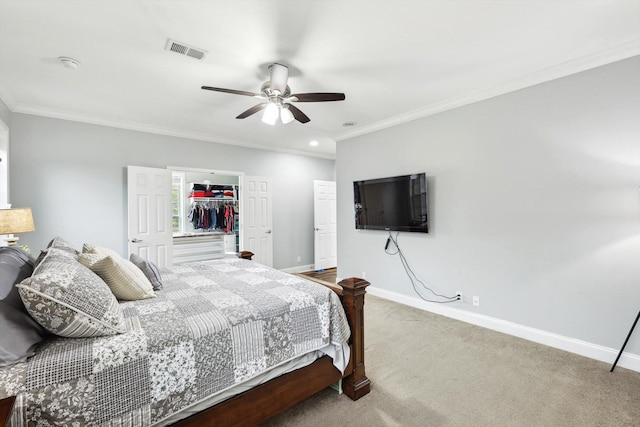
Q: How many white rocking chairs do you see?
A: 0